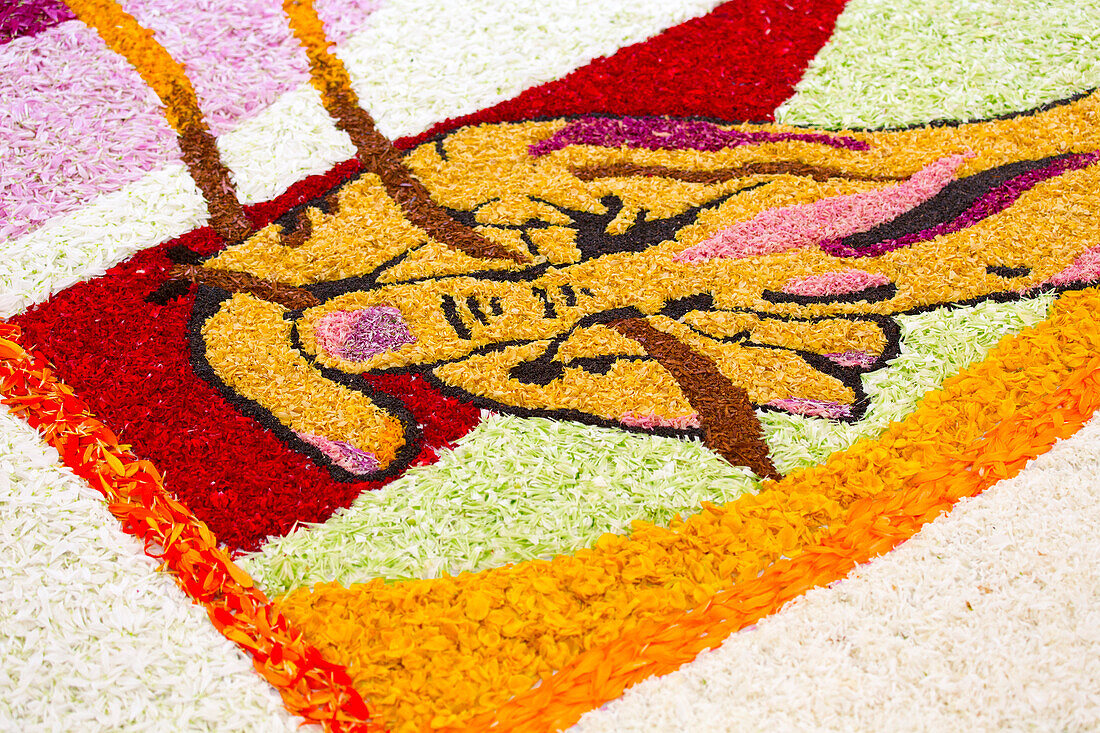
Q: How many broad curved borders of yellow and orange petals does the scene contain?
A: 1